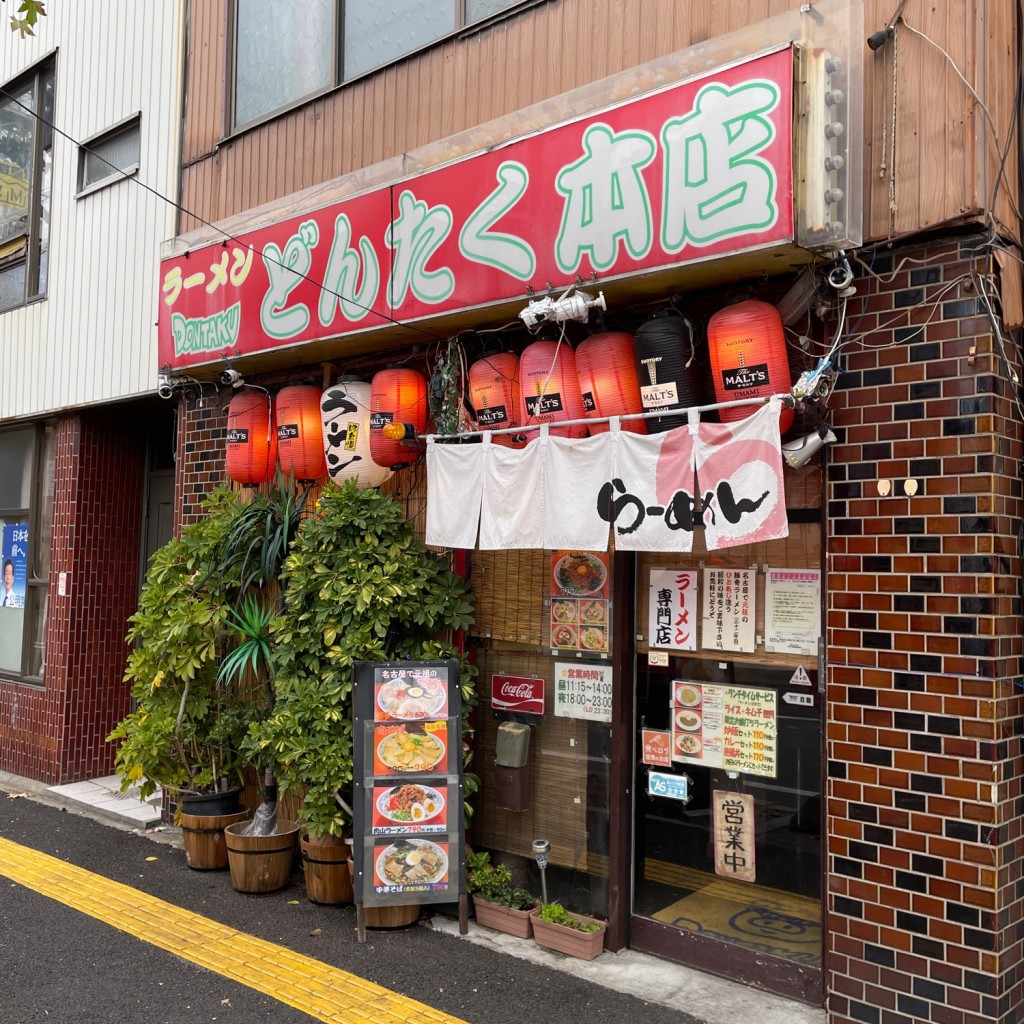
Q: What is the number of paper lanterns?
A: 9